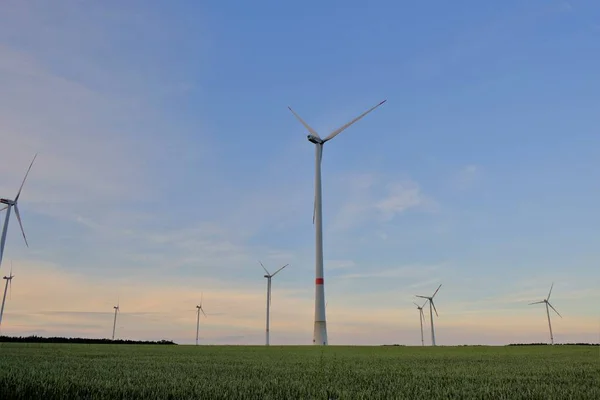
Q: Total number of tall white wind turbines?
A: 9